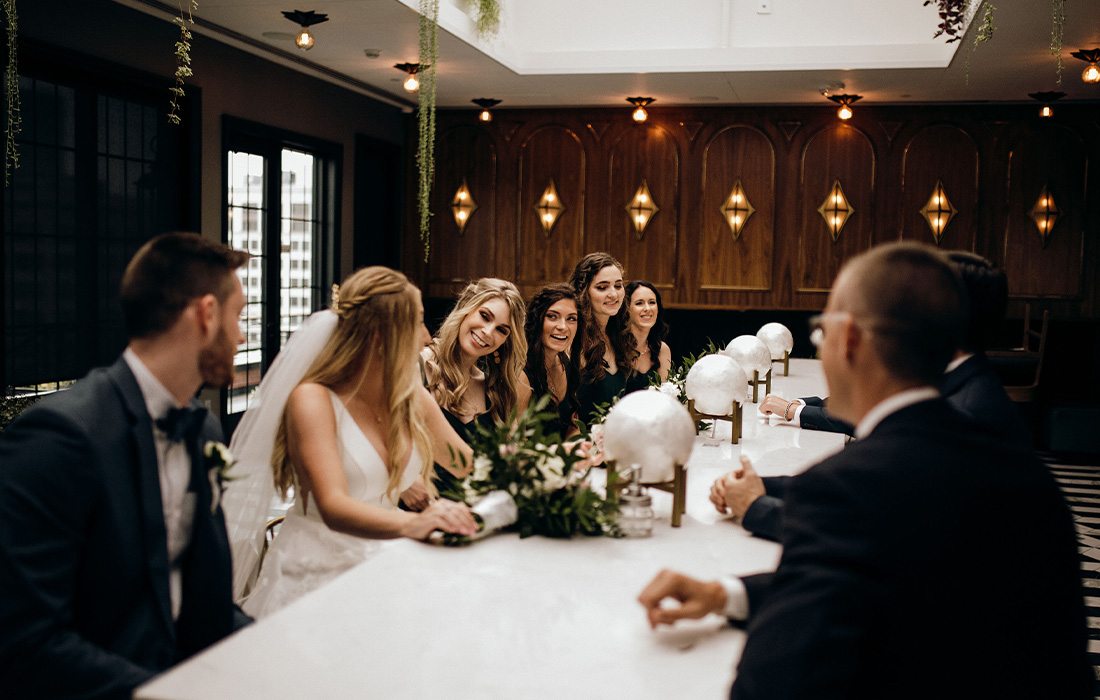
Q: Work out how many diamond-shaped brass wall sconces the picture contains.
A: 7